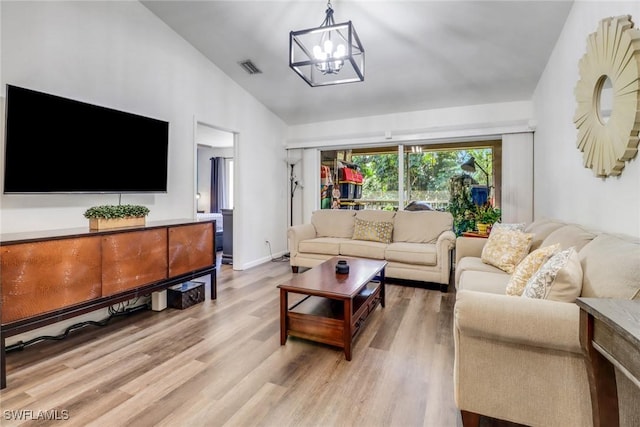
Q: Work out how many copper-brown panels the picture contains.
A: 3